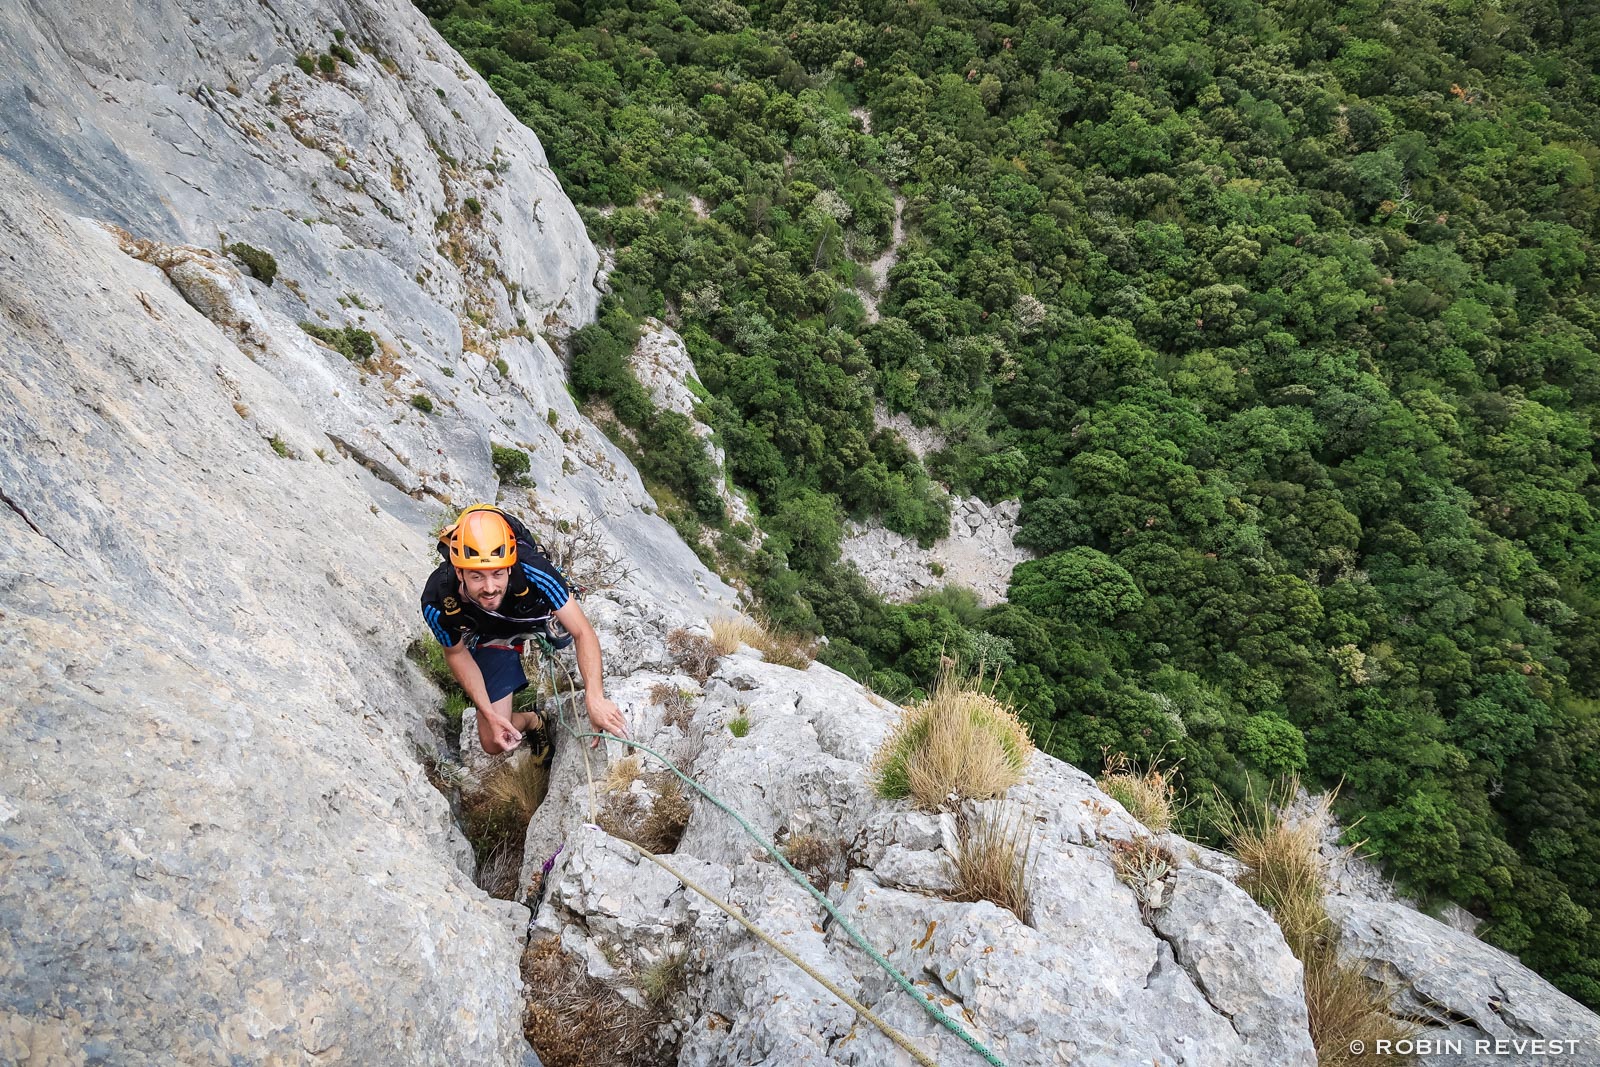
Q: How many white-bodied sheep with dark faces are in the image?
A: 0